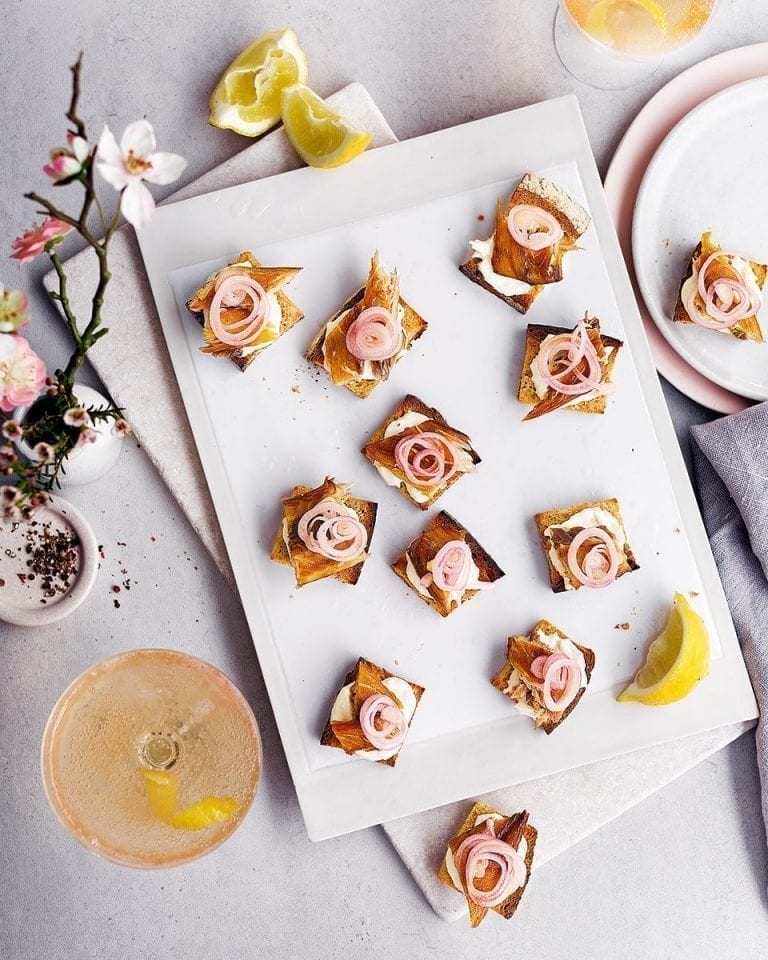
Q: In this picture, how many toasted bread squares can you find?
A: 12